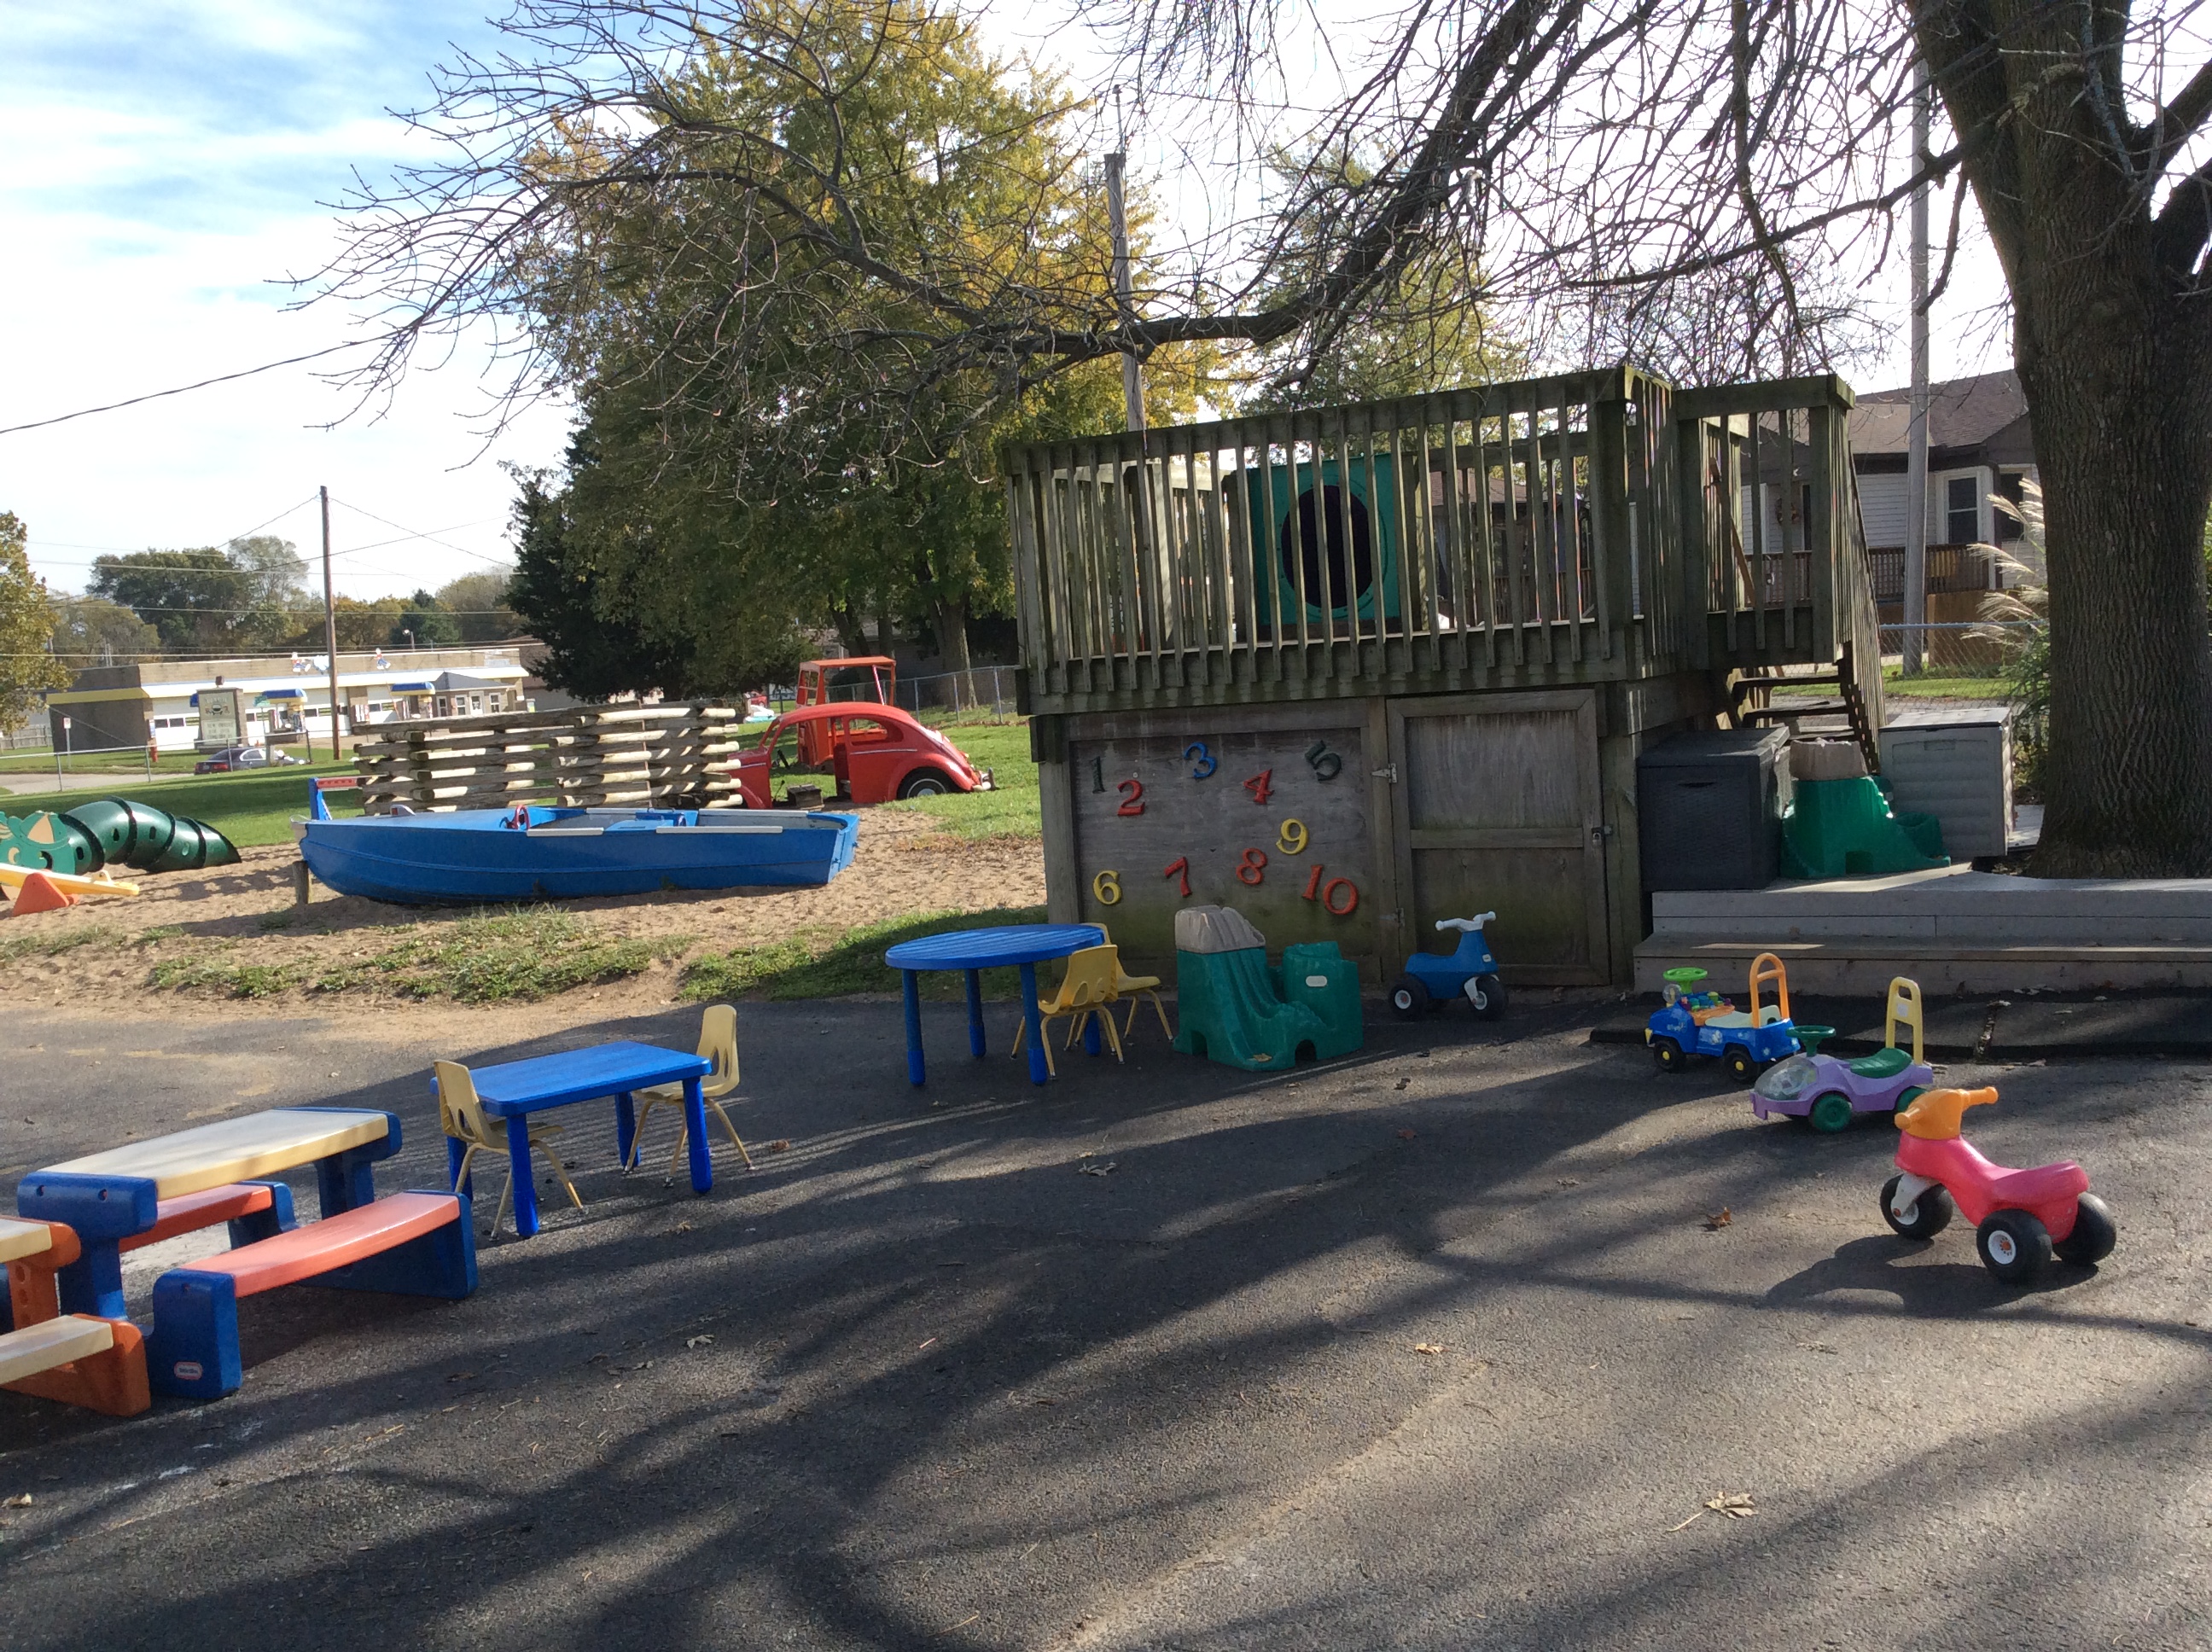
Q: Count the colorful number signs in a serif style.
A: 10